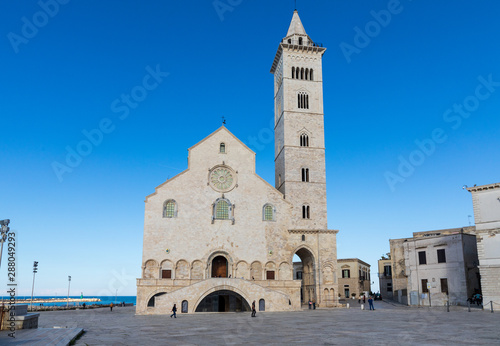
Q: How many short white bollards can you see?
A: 2